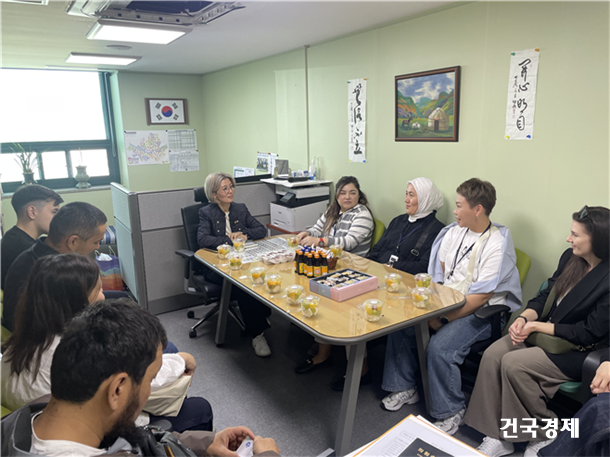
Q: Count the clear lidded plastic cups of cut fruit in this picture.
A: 13